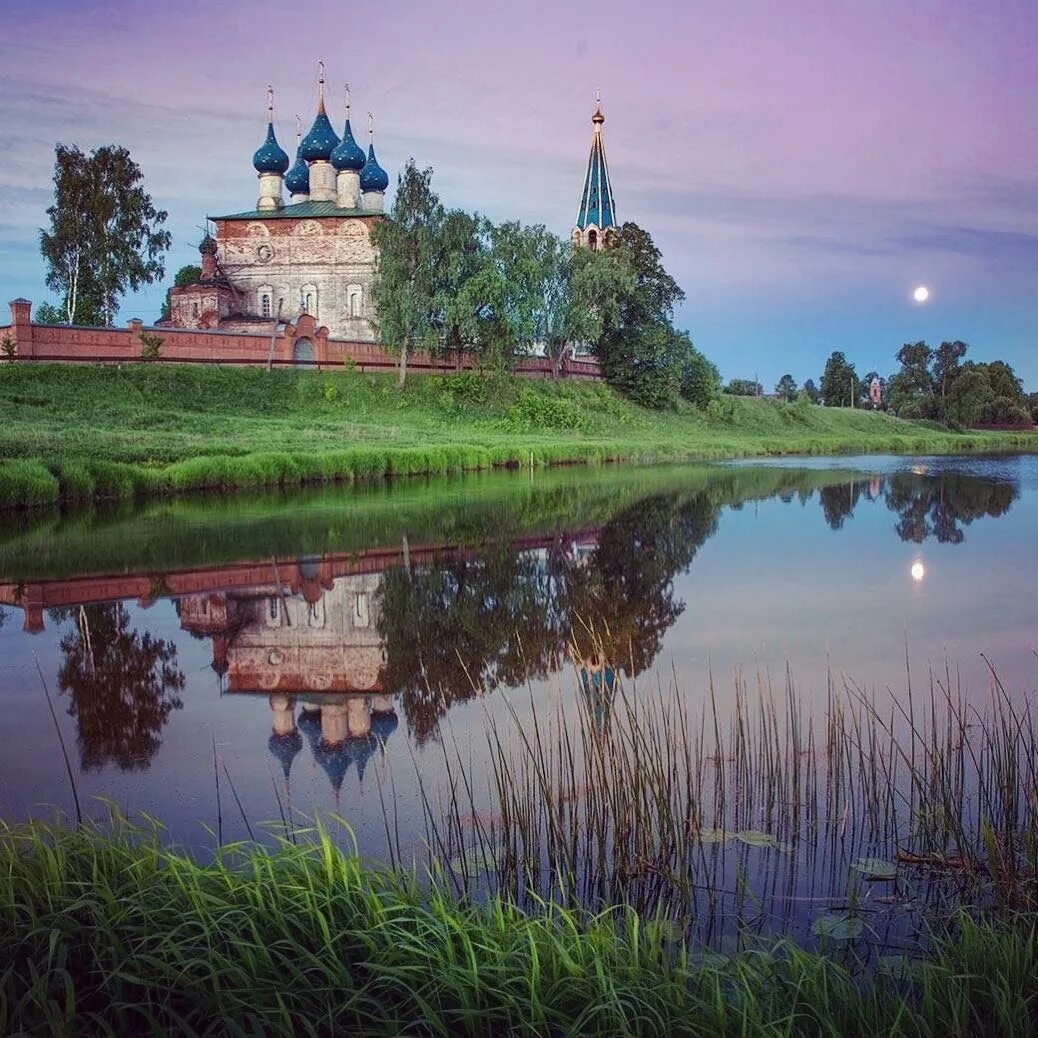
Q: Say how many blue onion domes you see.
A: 5